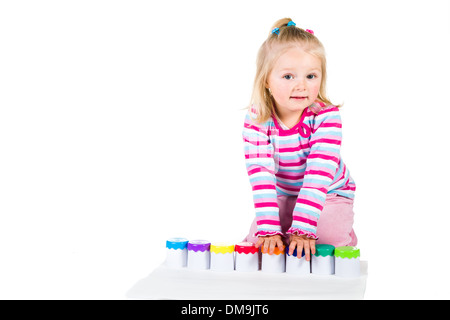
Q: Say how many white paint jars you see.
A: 8